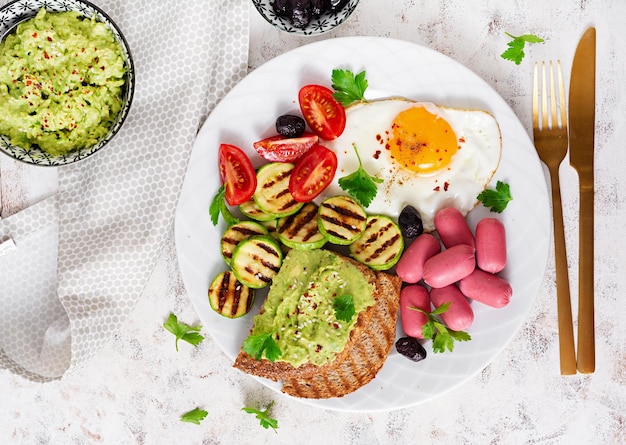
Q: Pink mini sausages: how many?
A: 7